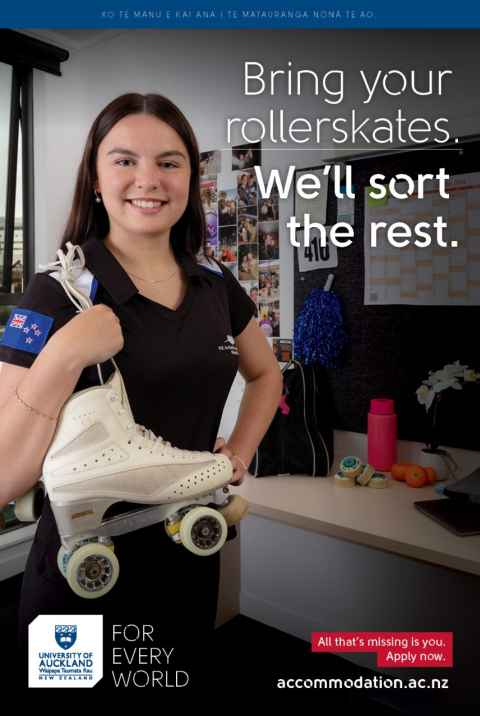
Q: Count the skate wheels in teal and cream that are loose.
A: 4